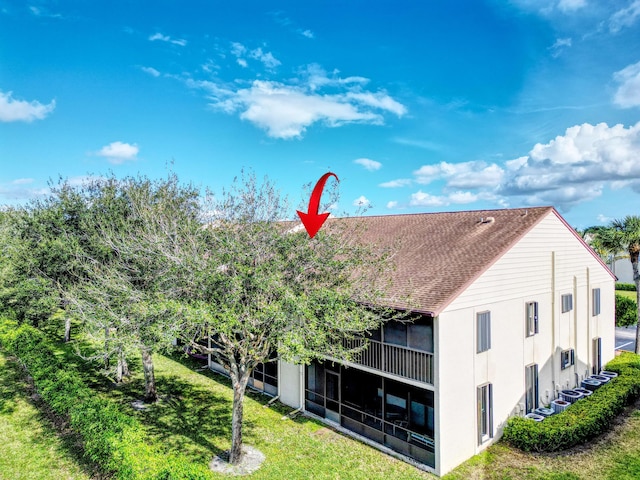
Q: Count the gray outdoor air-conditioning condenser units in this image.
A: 8